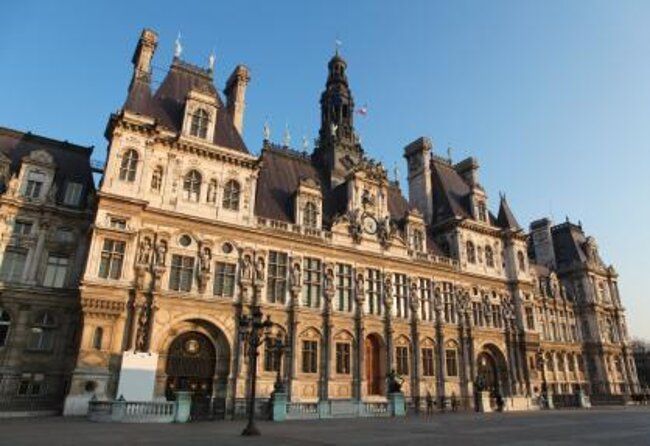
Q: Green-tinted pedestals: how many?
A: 3